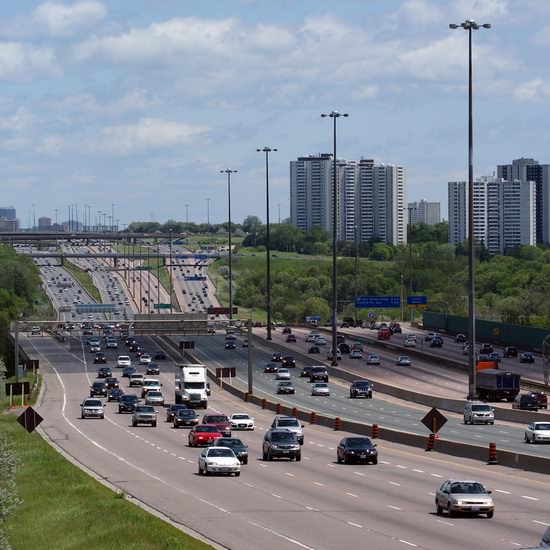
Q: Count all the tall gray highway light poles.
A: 4